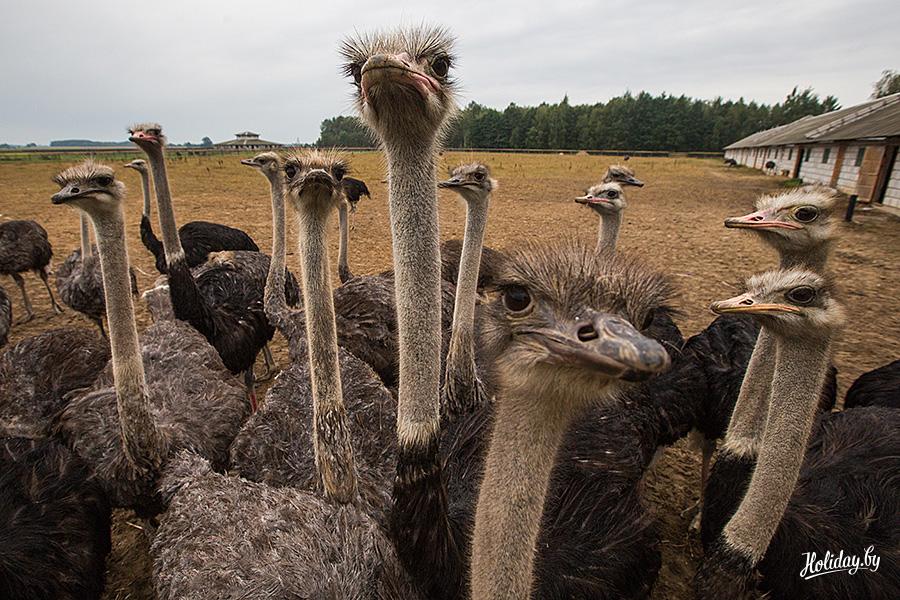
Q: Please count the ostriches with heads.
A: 12